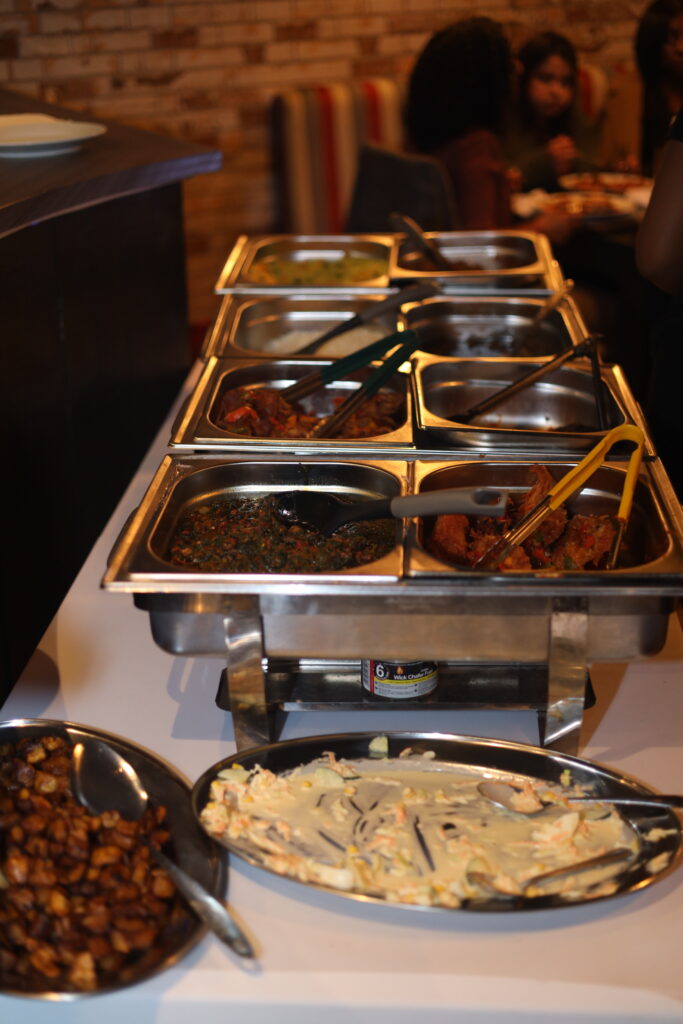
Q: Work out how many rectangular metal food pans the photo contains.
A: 8